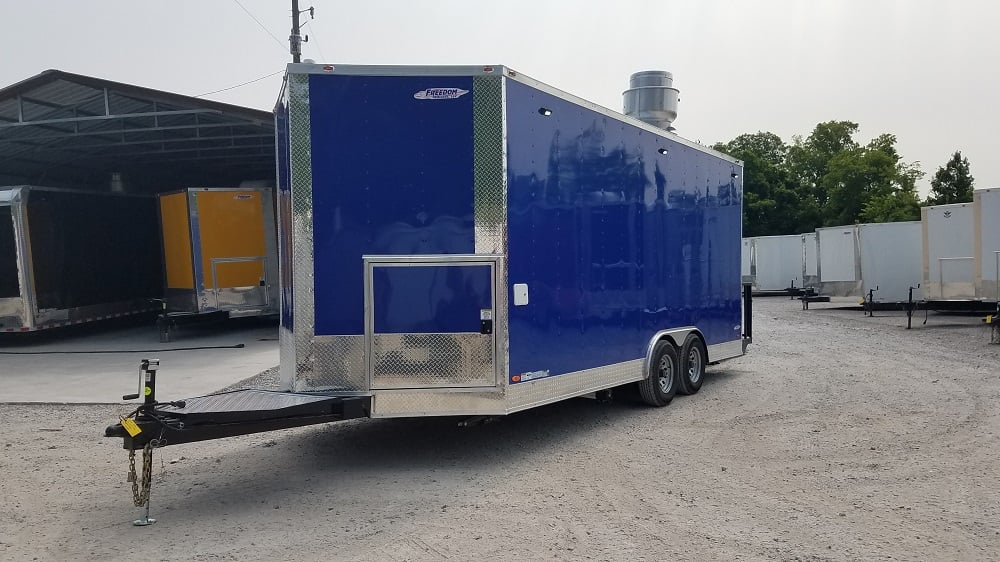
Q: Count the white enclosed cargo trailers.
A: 5